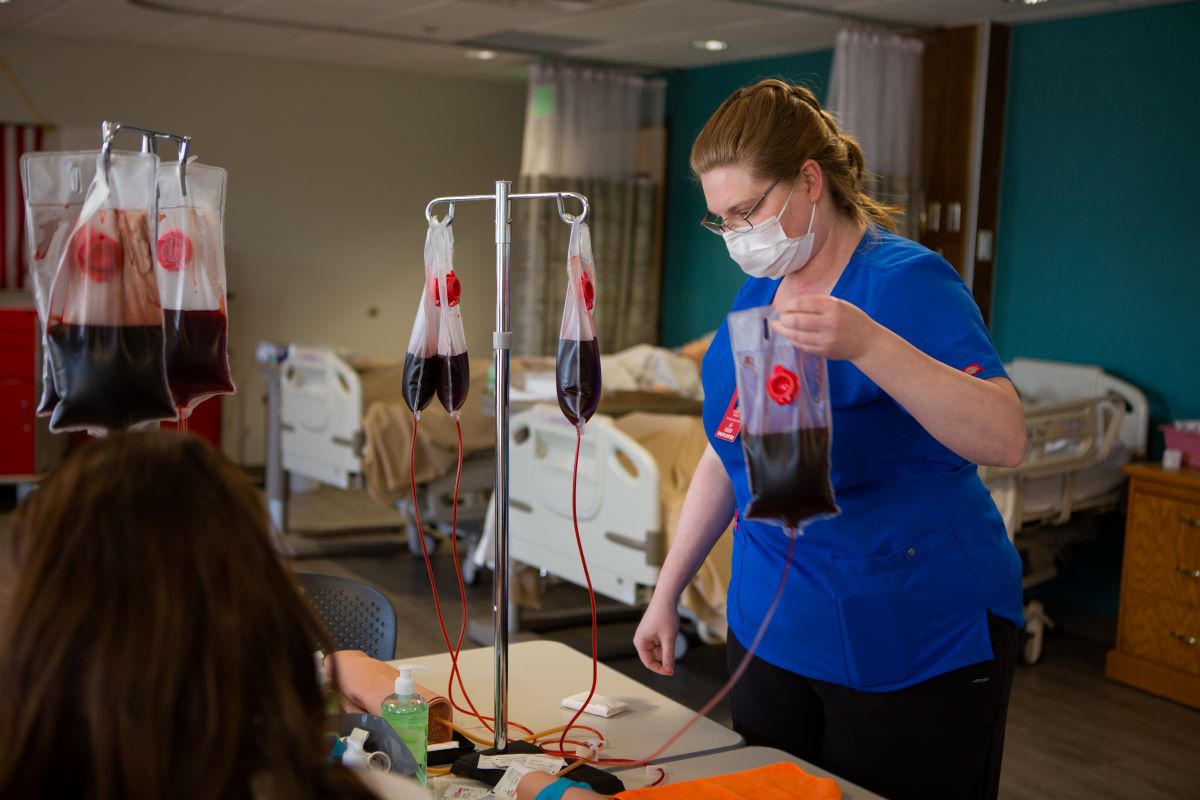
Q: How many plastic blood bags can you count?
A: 7